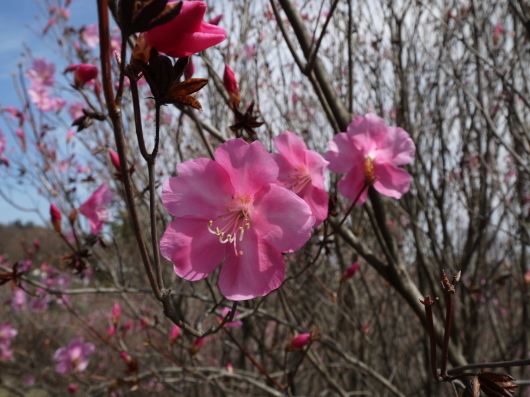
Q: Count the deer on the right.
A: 0